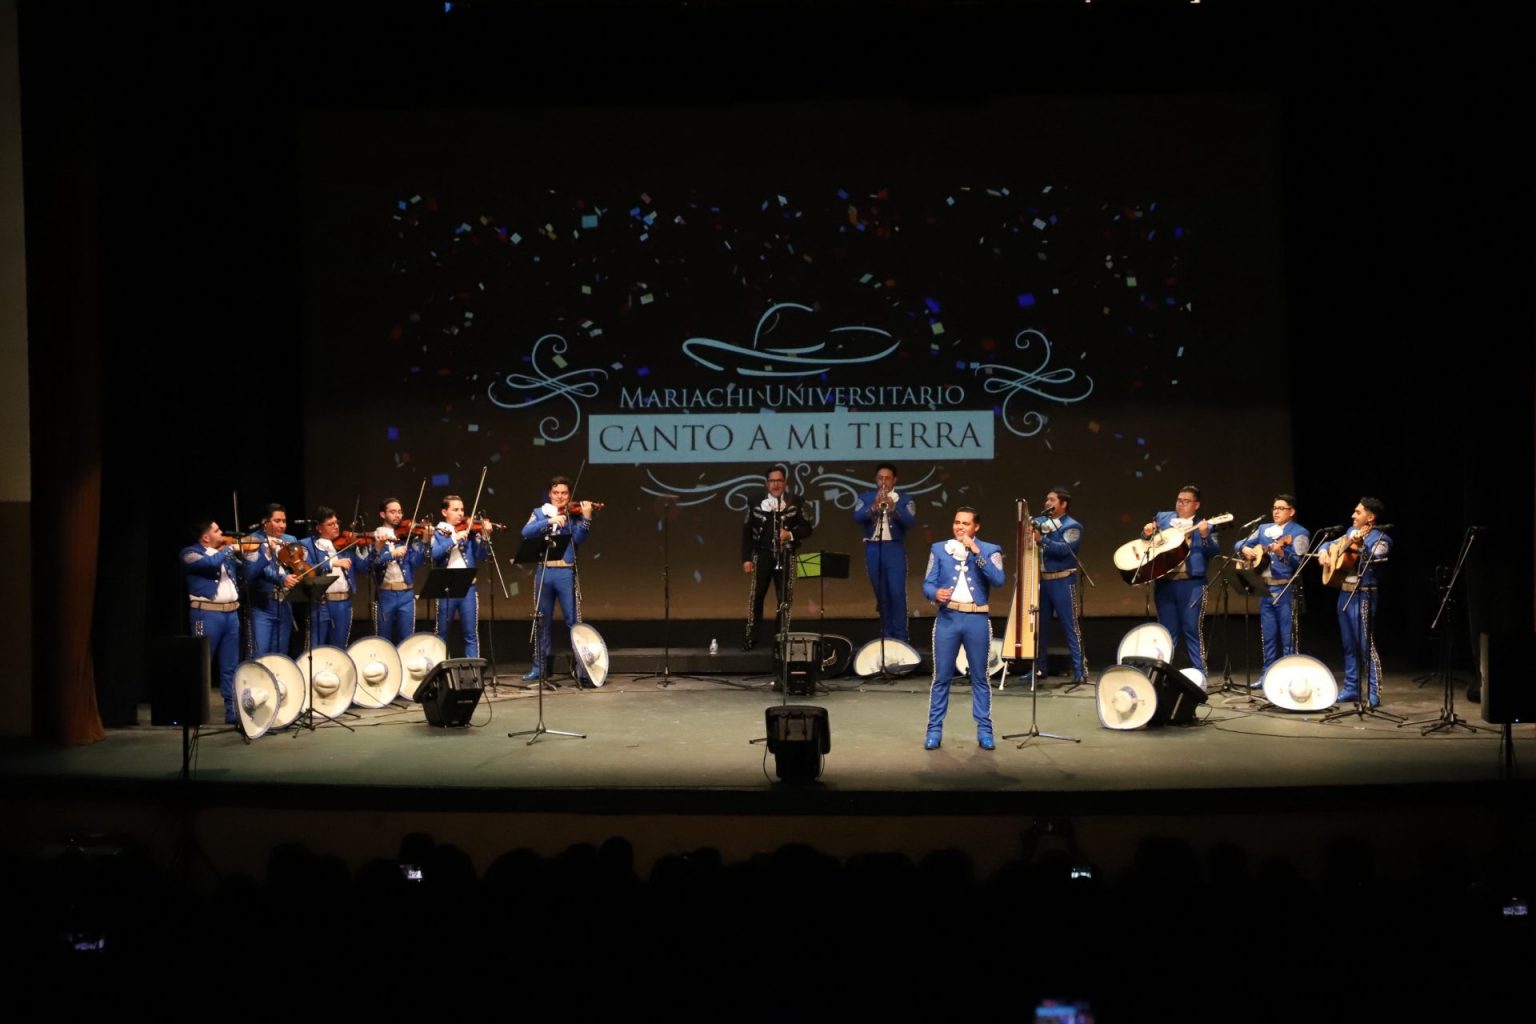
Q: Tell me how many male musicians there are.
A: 13